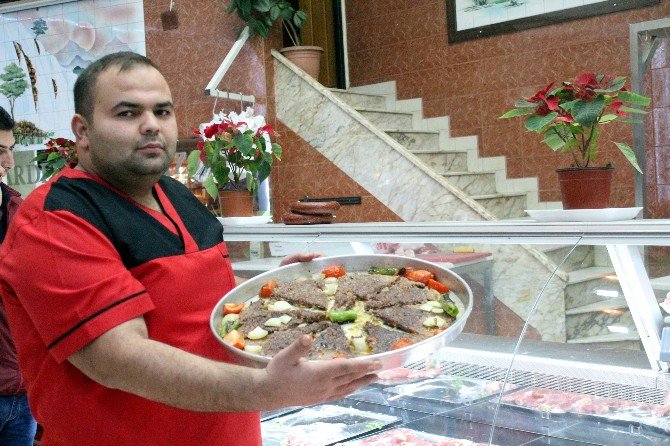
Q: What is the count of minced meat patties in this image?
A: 8